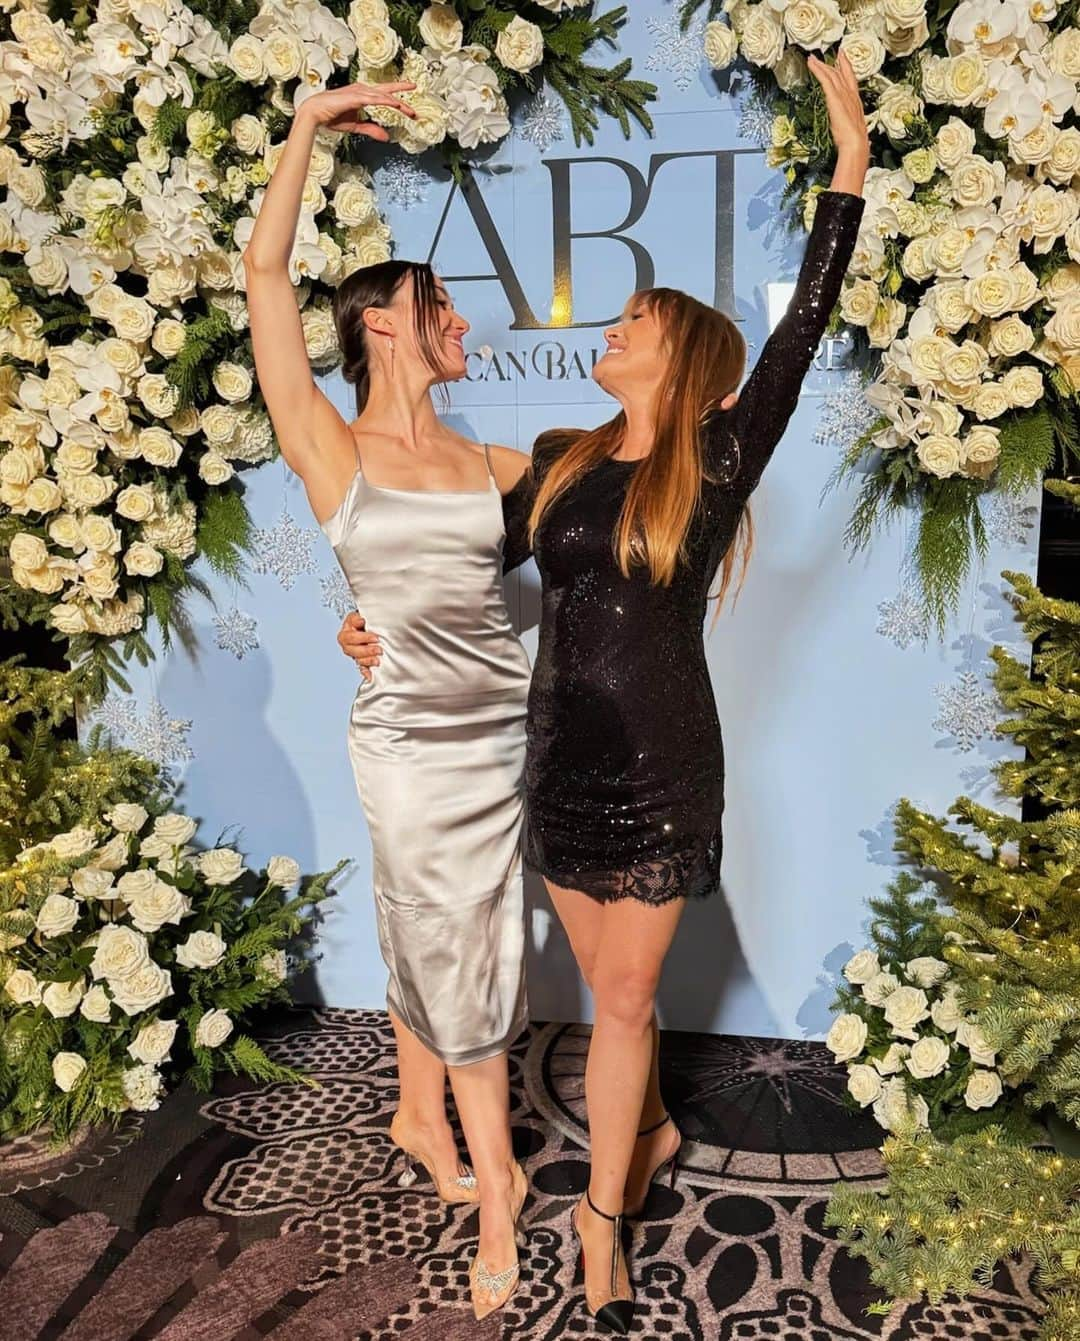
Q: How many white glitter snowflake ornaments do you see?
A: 13